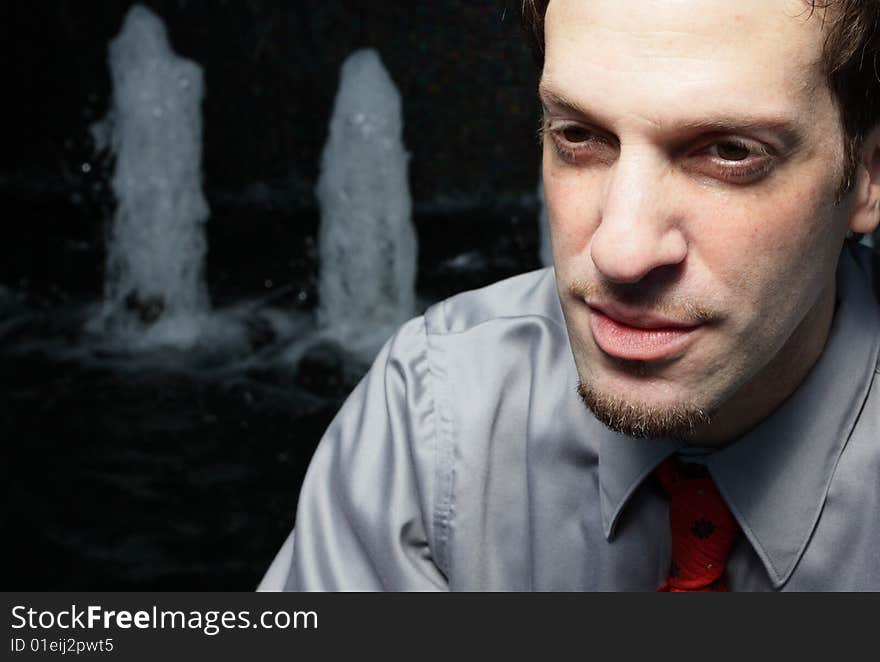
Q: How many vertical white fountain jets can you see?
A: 2